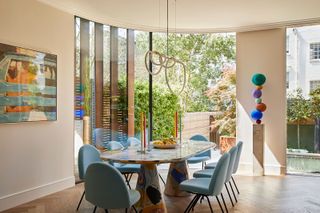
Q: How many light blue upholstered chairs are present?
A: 8